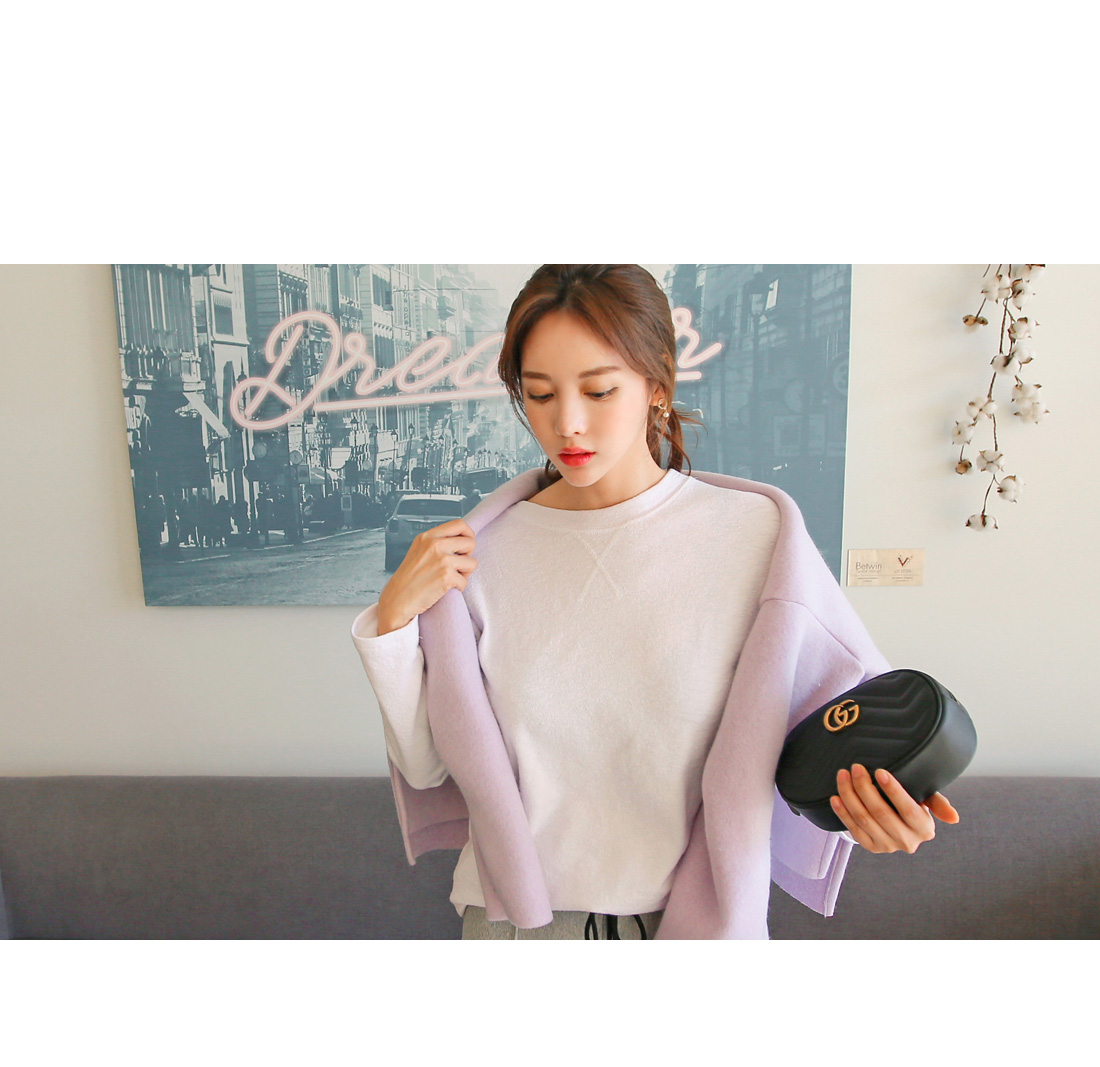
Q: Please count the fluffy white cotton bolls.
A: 13